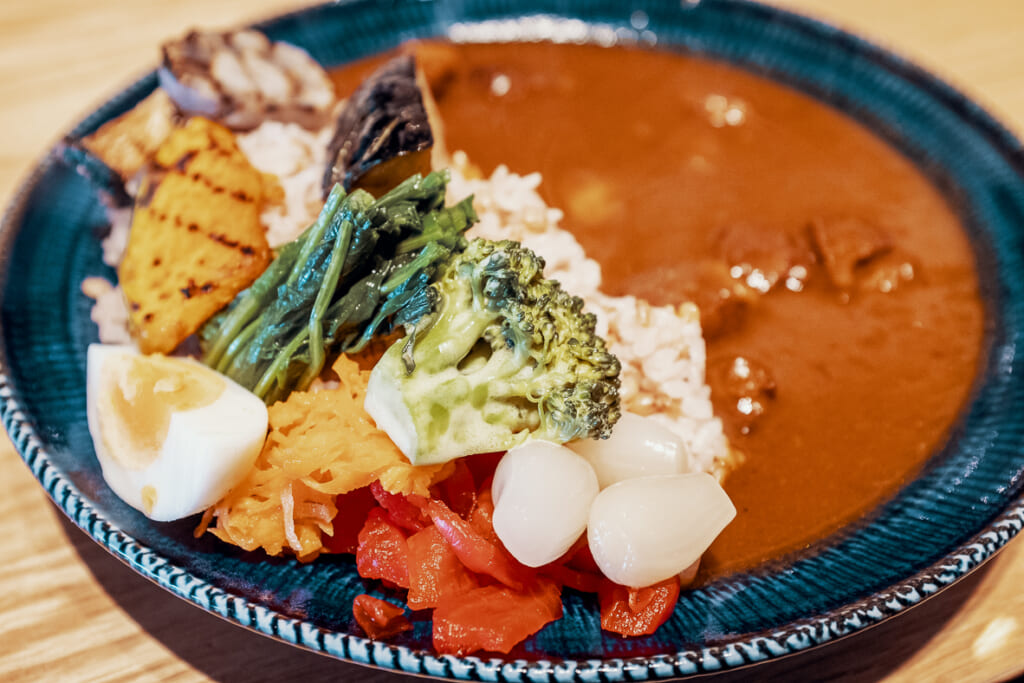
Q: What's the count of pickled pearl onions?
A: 3